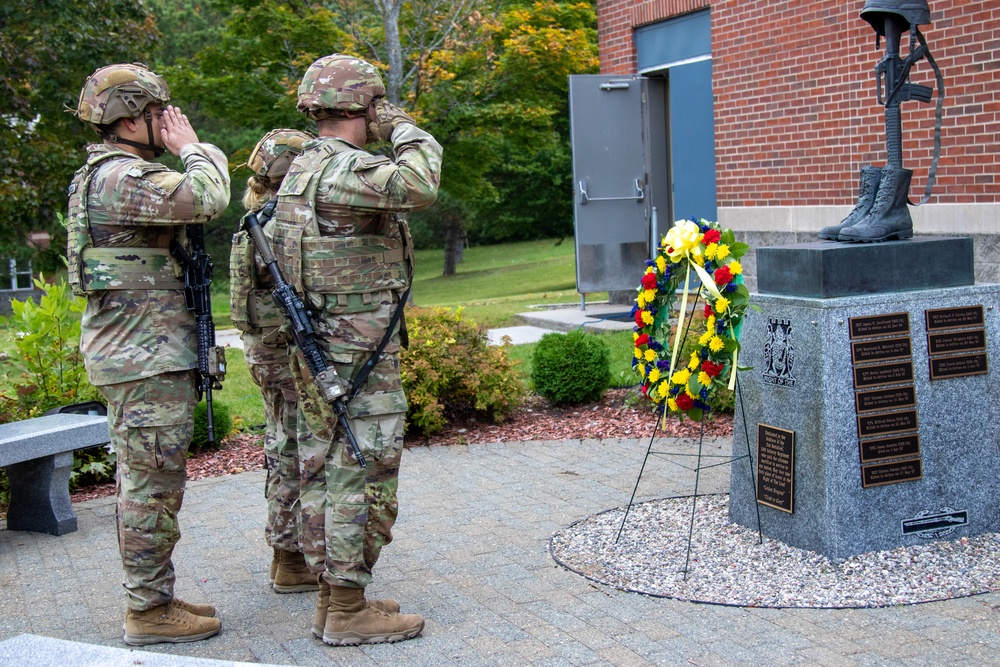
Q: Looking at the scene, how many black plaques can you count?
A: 11